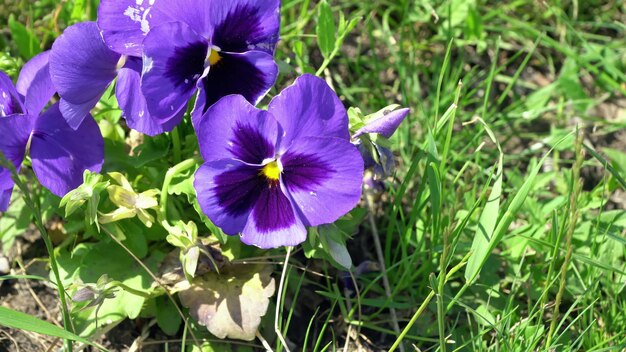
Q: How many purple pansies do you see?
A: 4